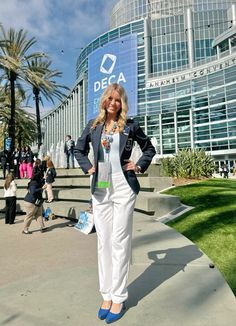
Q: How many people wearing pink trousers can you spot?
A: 2